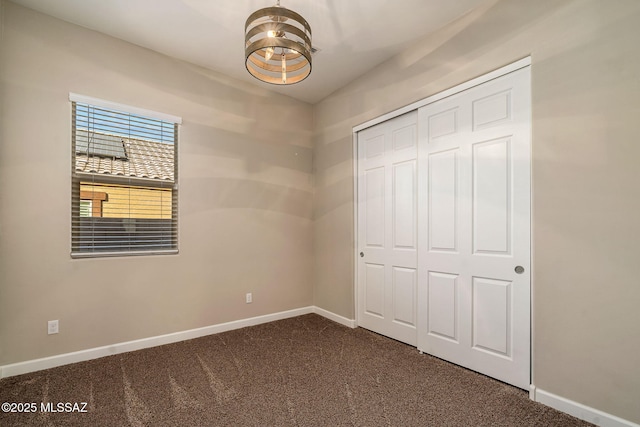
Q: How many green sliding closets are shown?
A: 0